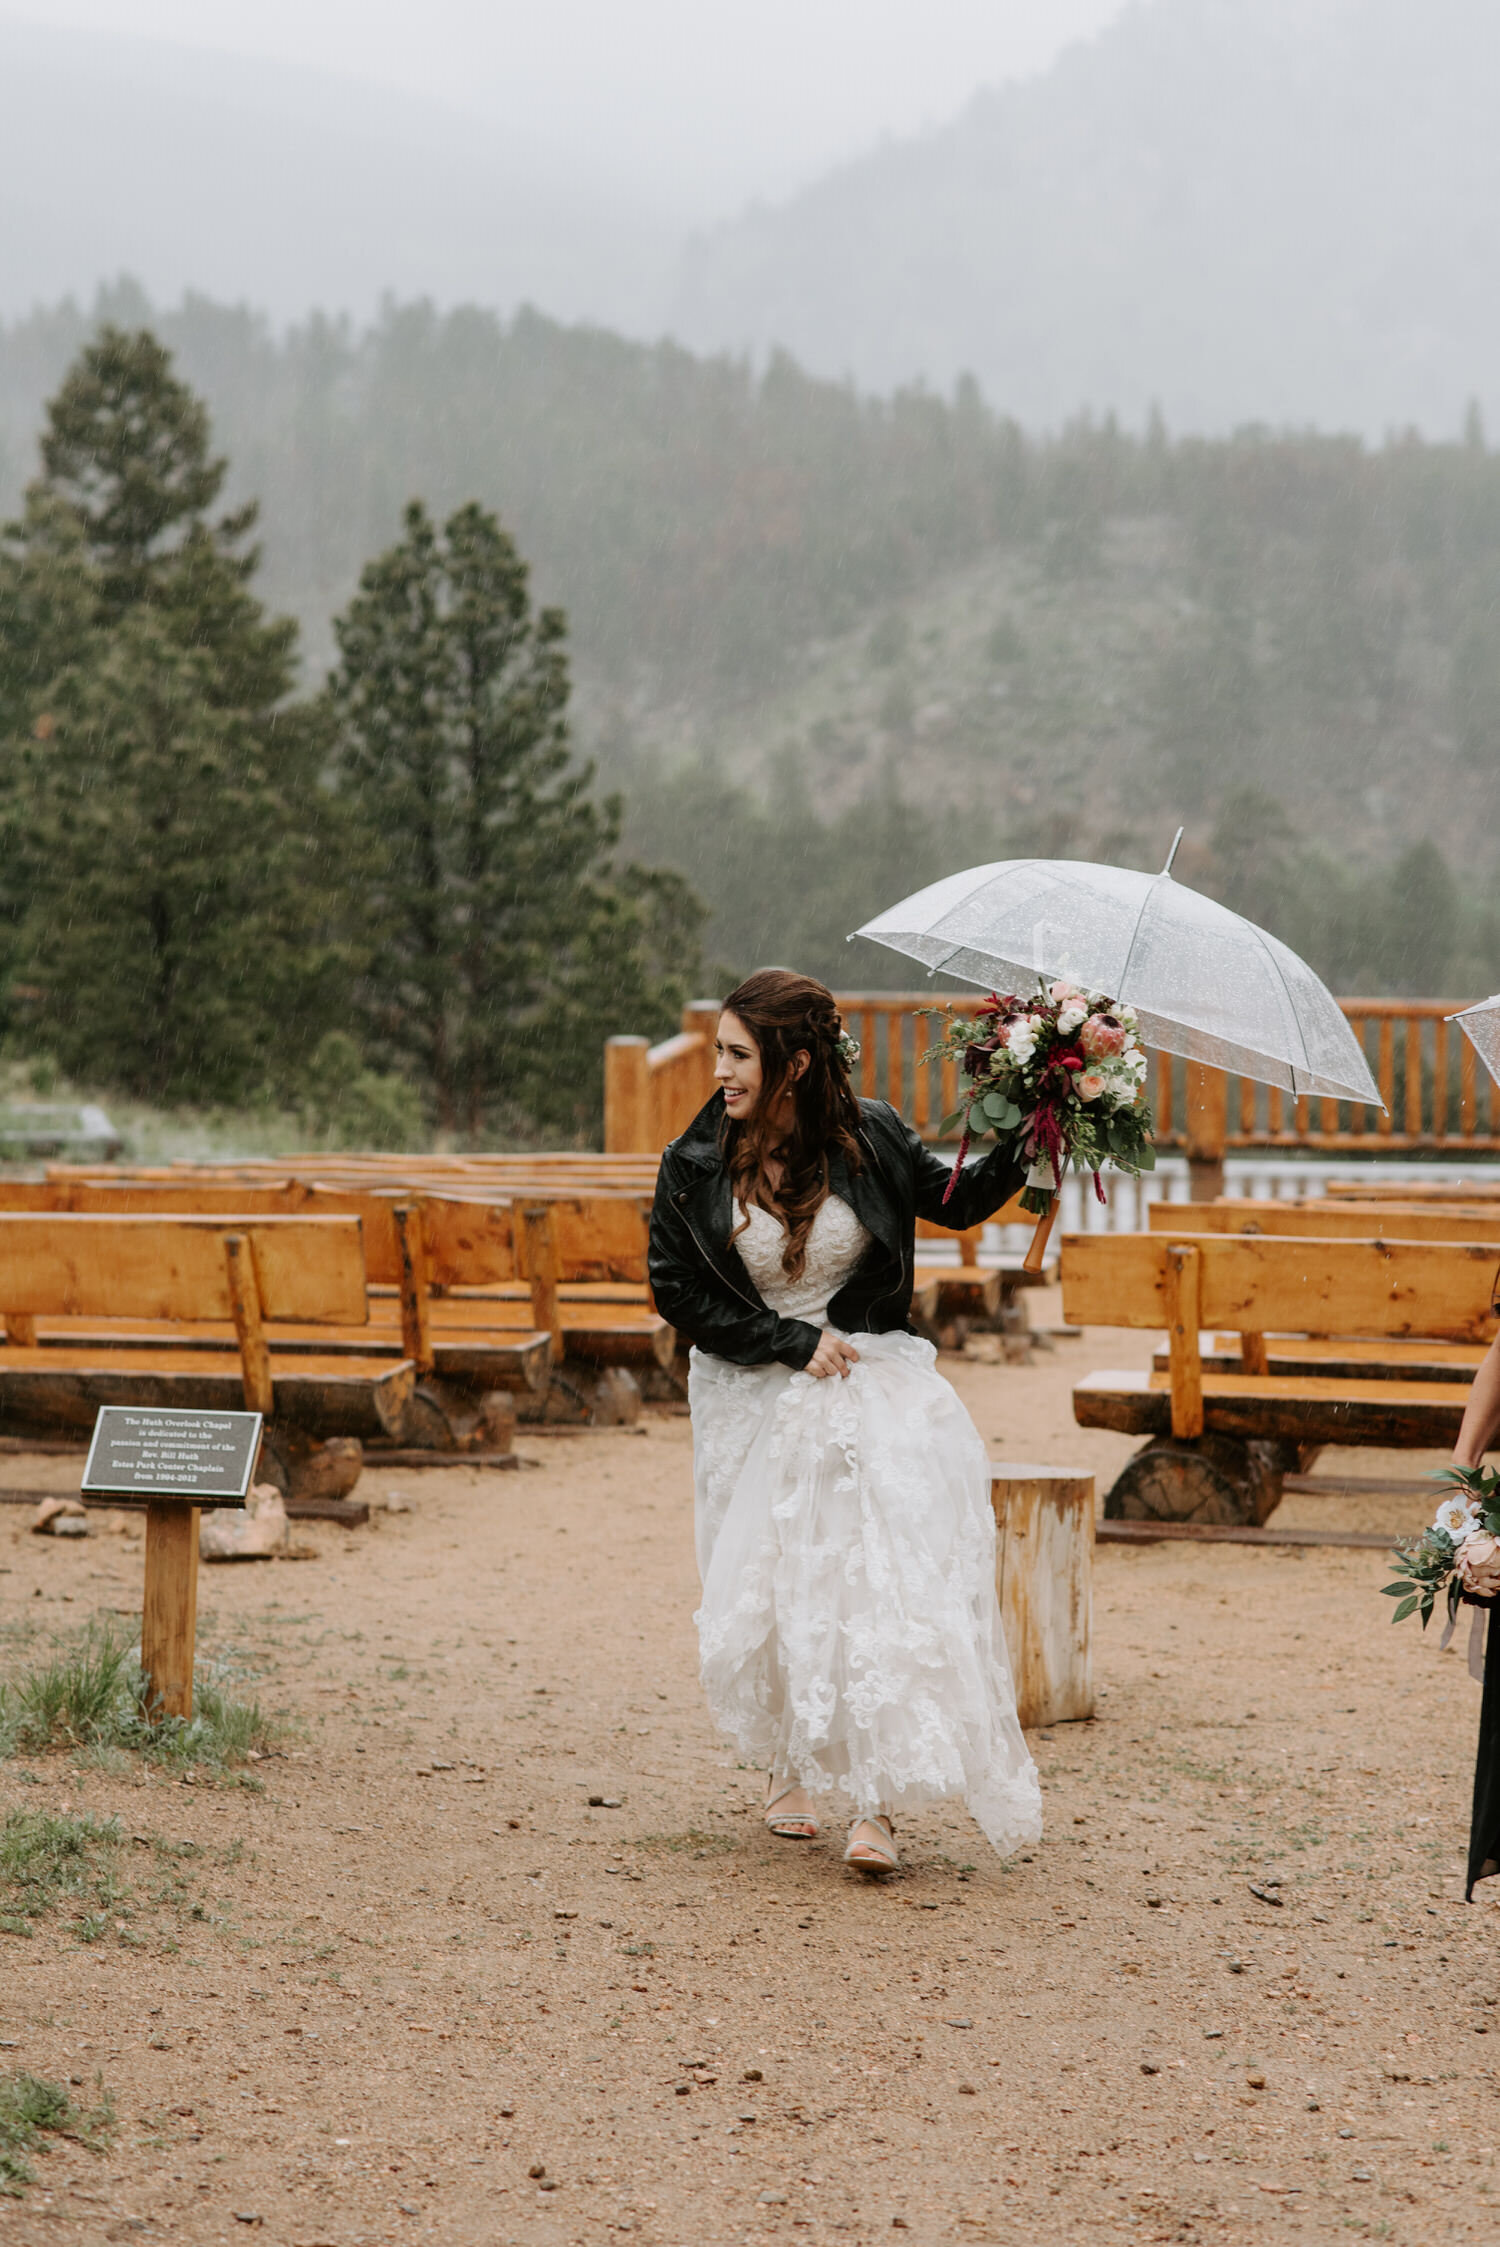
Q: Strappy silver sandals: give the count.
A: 2